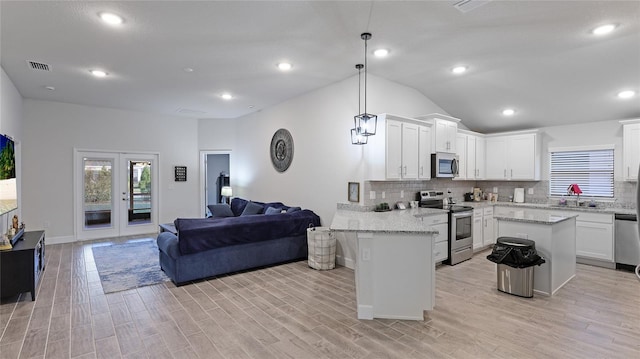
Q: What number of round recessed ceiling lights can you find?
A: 9